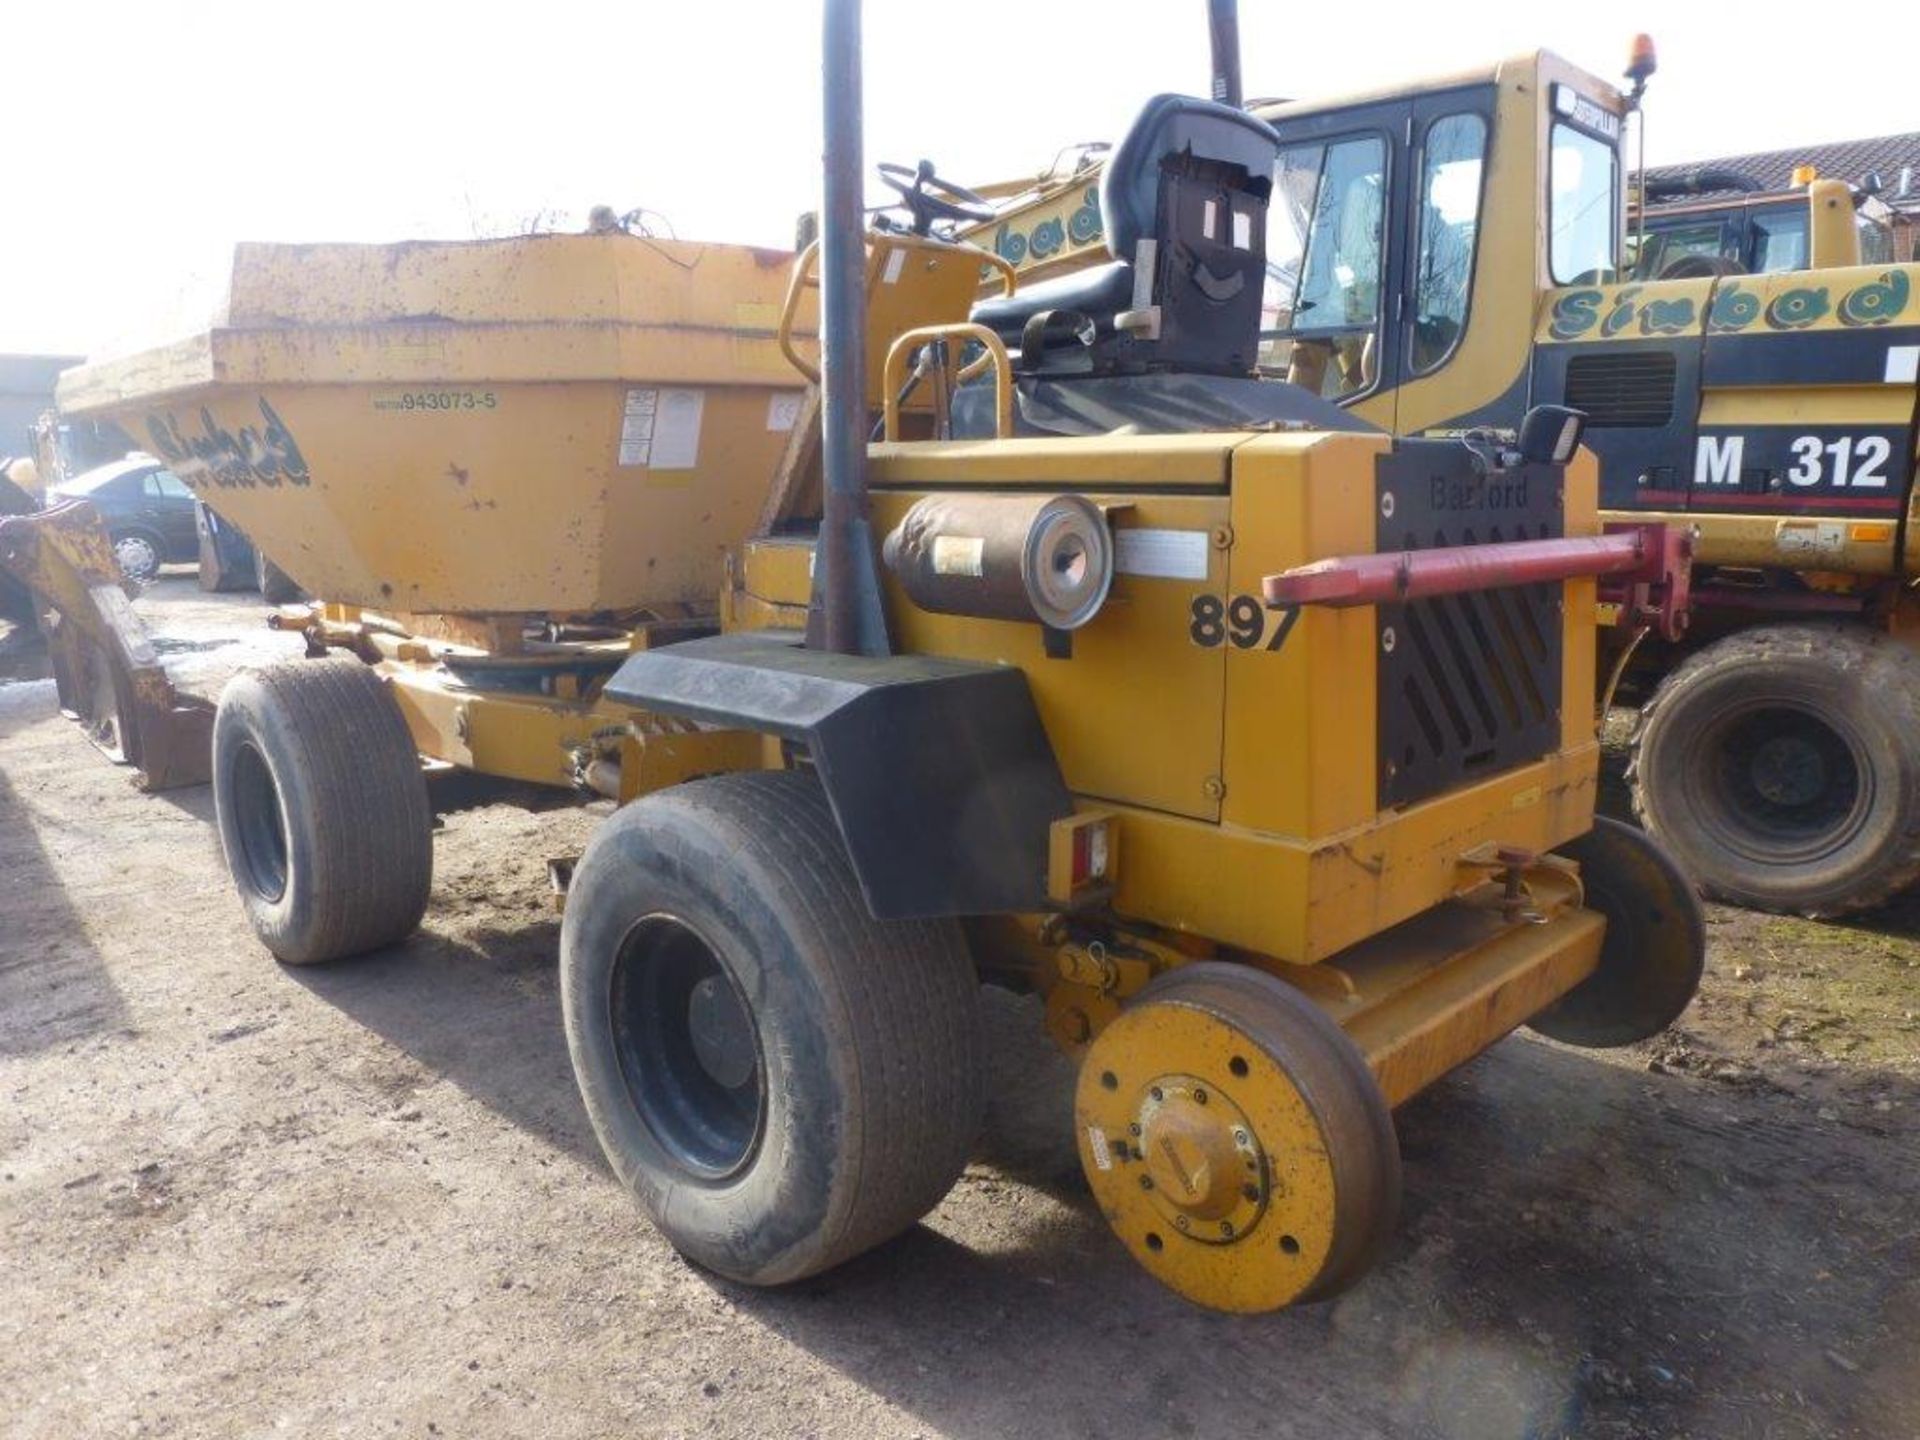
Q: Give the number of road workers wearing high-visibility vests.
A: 0